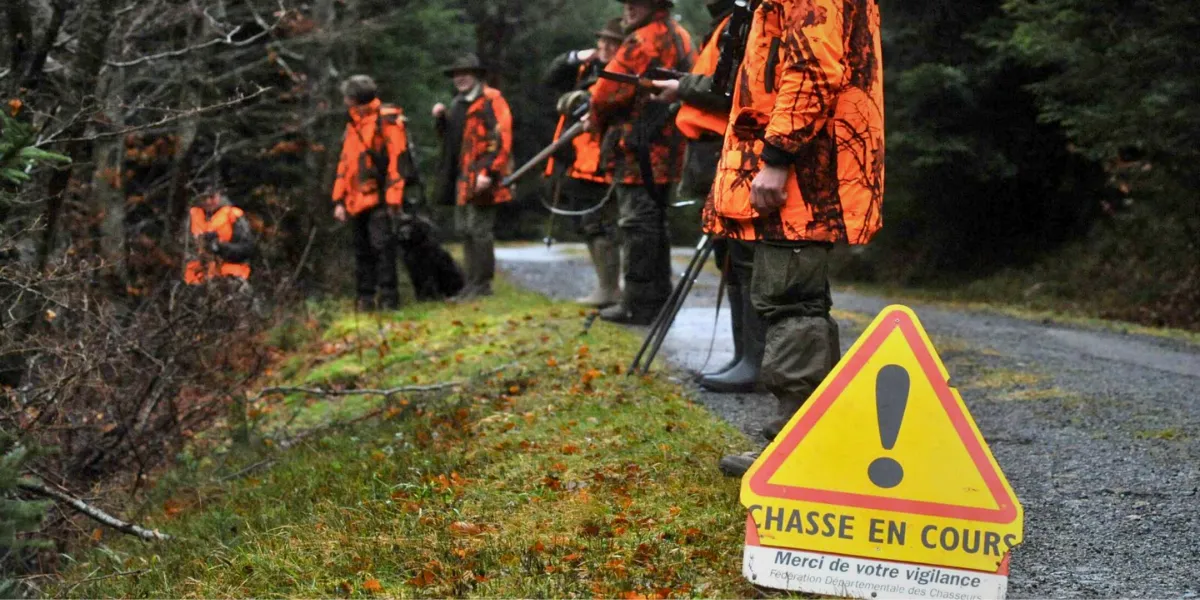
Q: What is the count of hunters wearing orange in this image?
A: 7